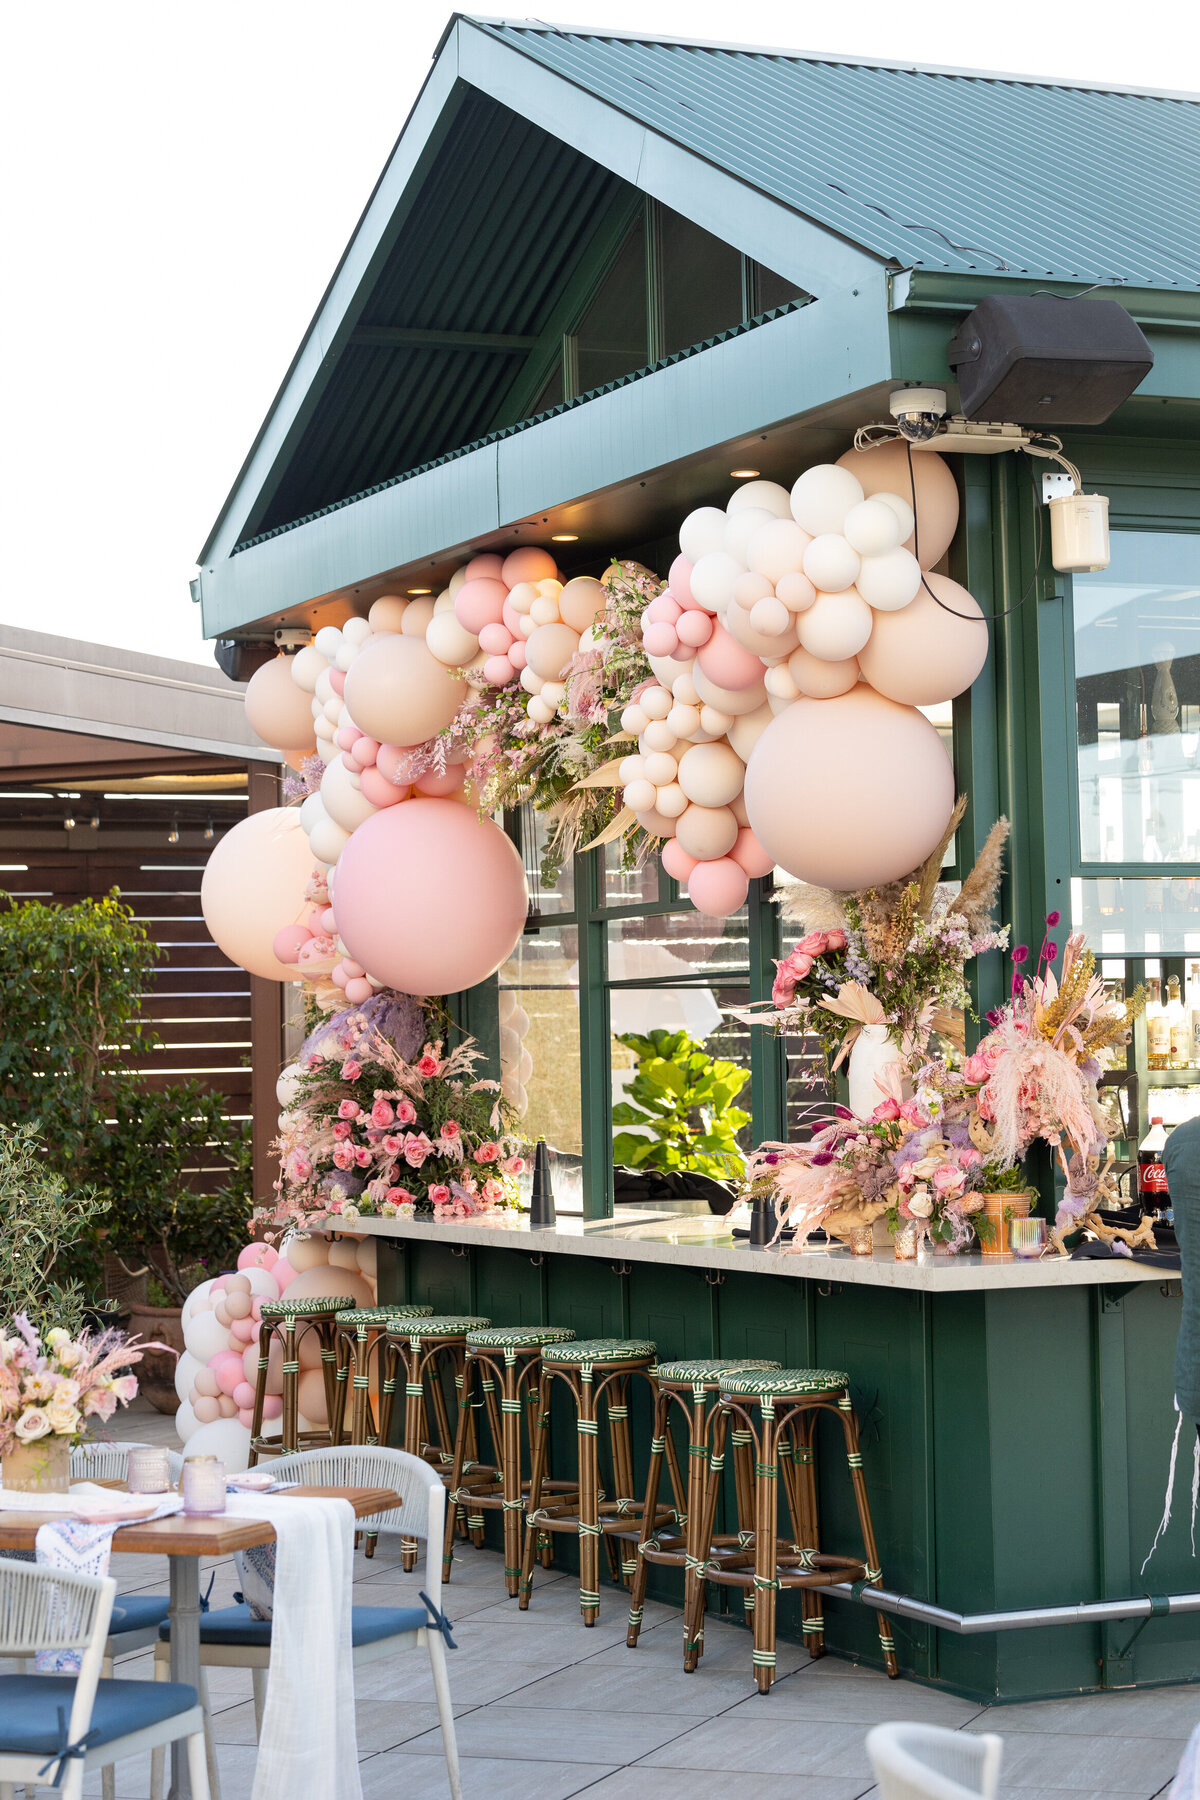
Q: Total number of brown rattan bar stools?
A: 7